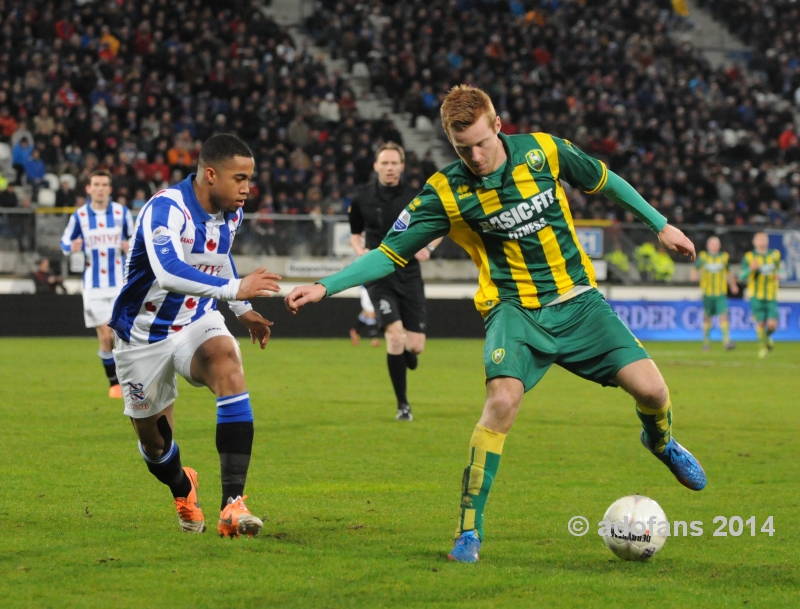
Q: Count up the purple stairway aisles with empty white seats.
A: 0